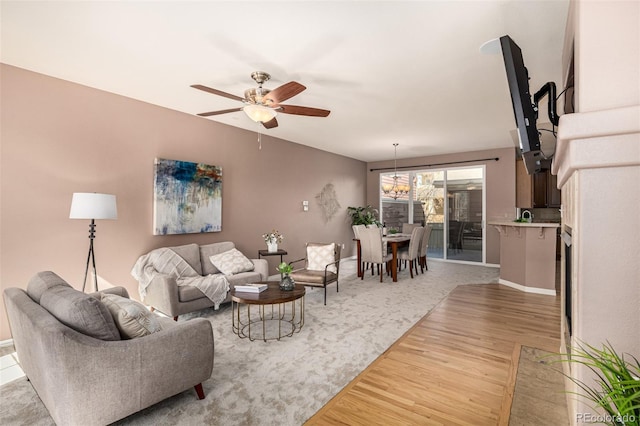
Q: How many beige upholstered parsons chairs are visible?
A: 6